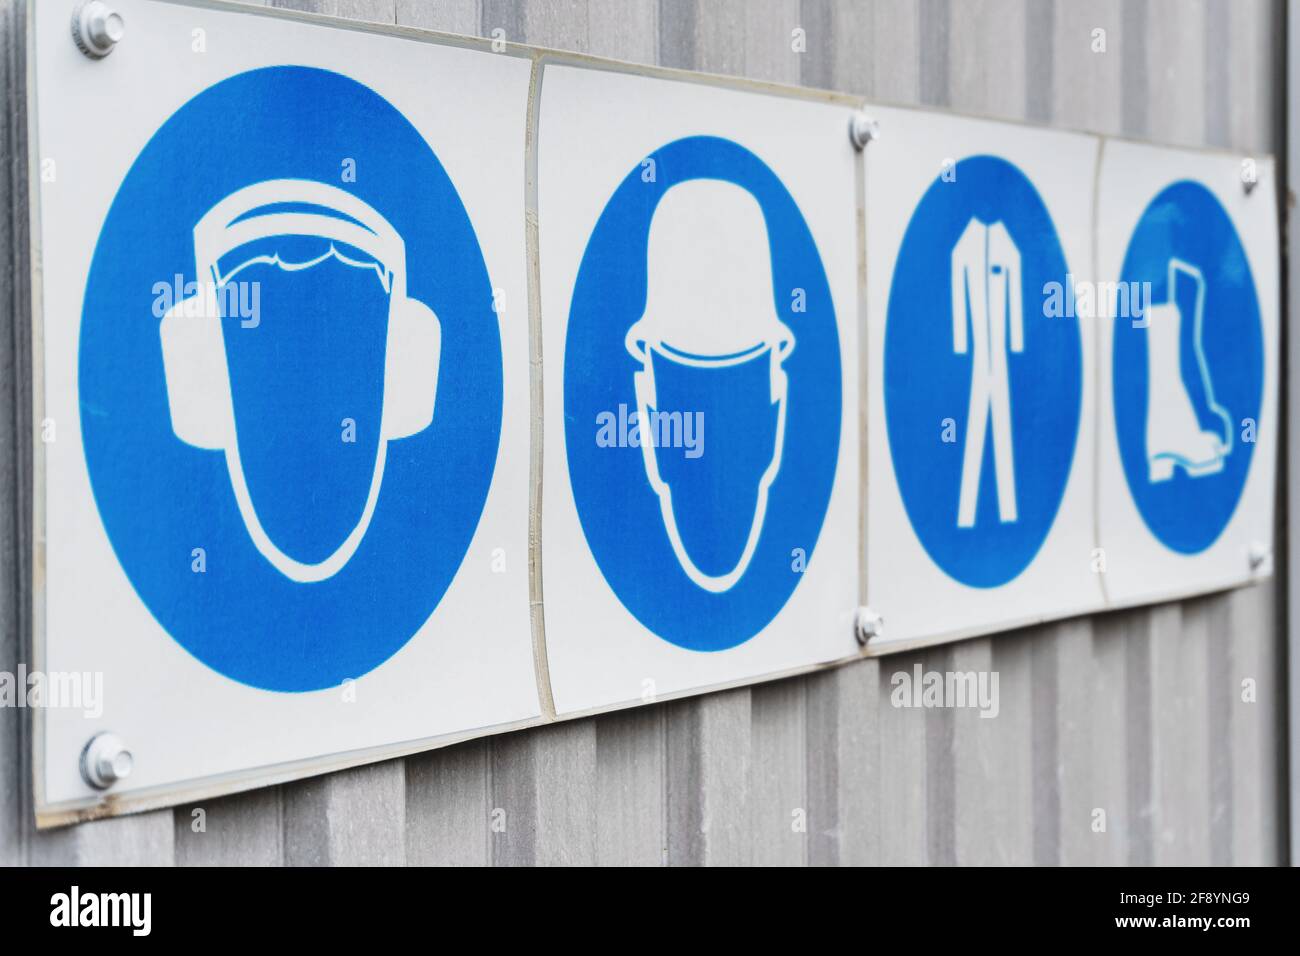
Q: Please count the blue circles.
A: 4